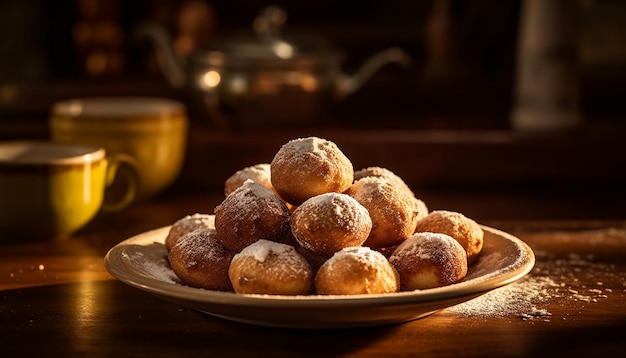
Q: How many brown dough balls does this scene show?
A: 13